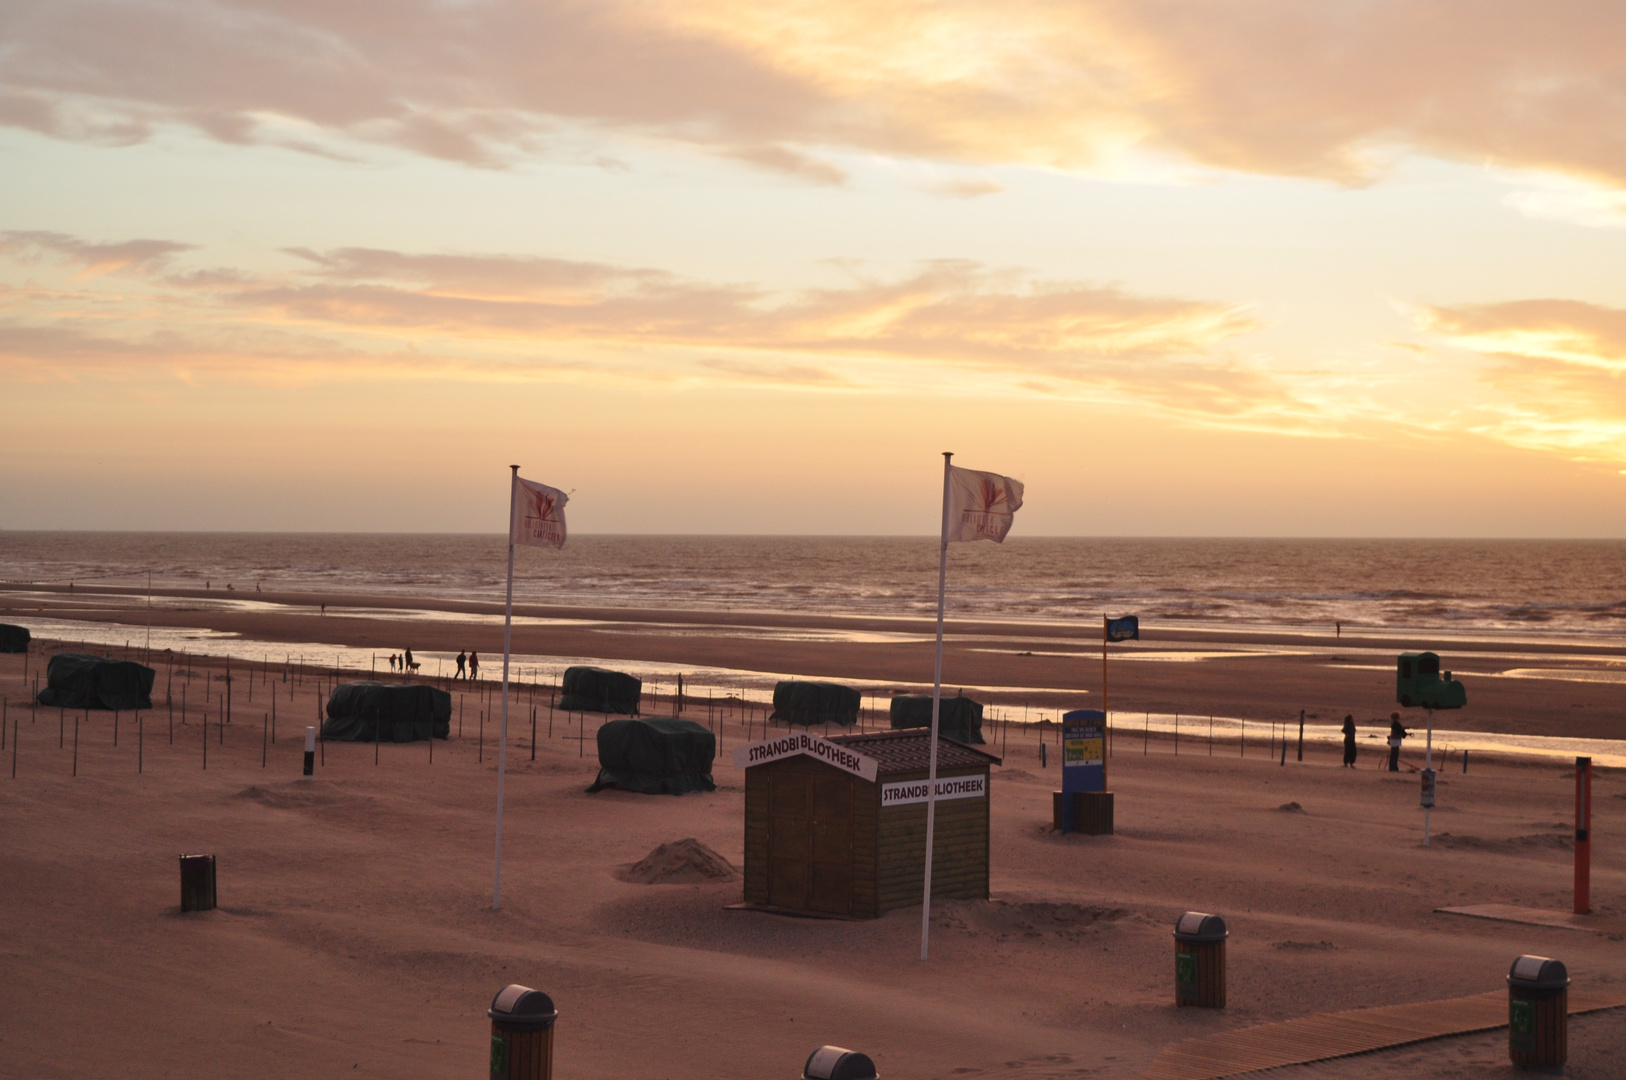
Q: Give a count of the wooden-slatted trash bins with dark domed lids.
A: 4